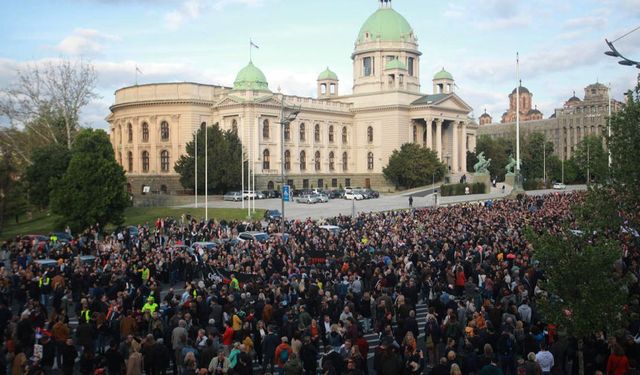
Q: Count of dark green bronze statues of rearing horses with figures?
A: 2